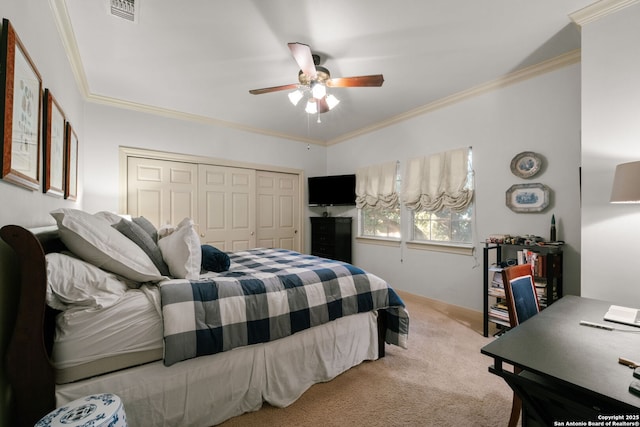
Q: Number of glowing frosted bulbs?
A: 4